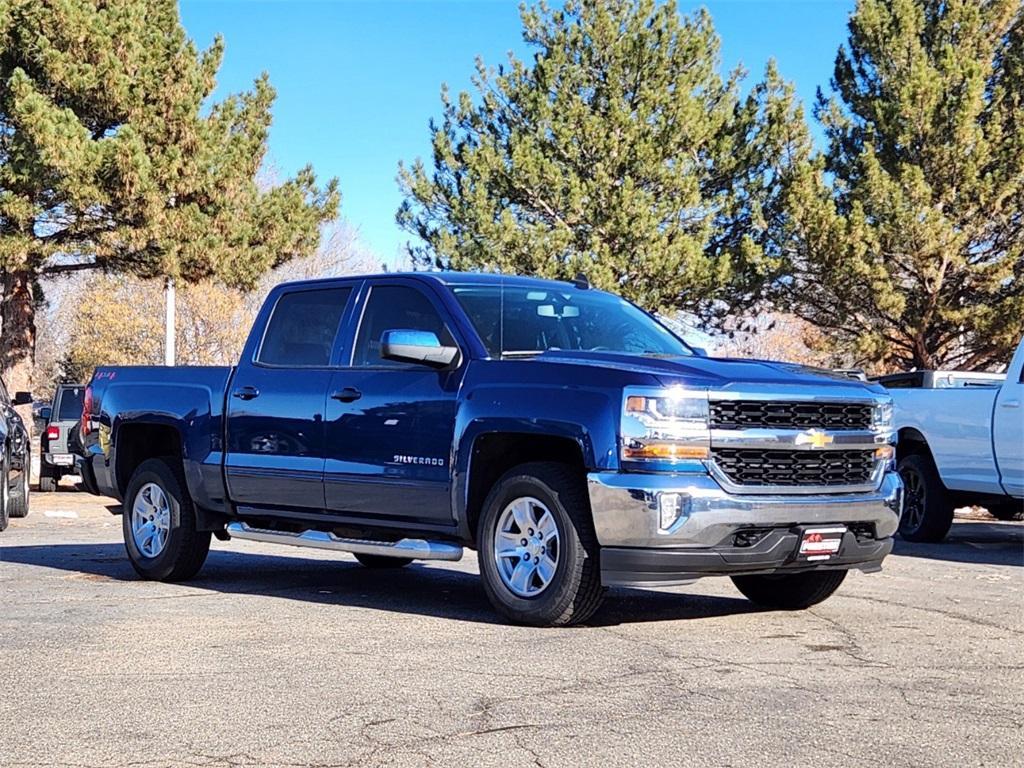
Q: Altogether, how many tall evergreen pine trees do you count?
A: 3